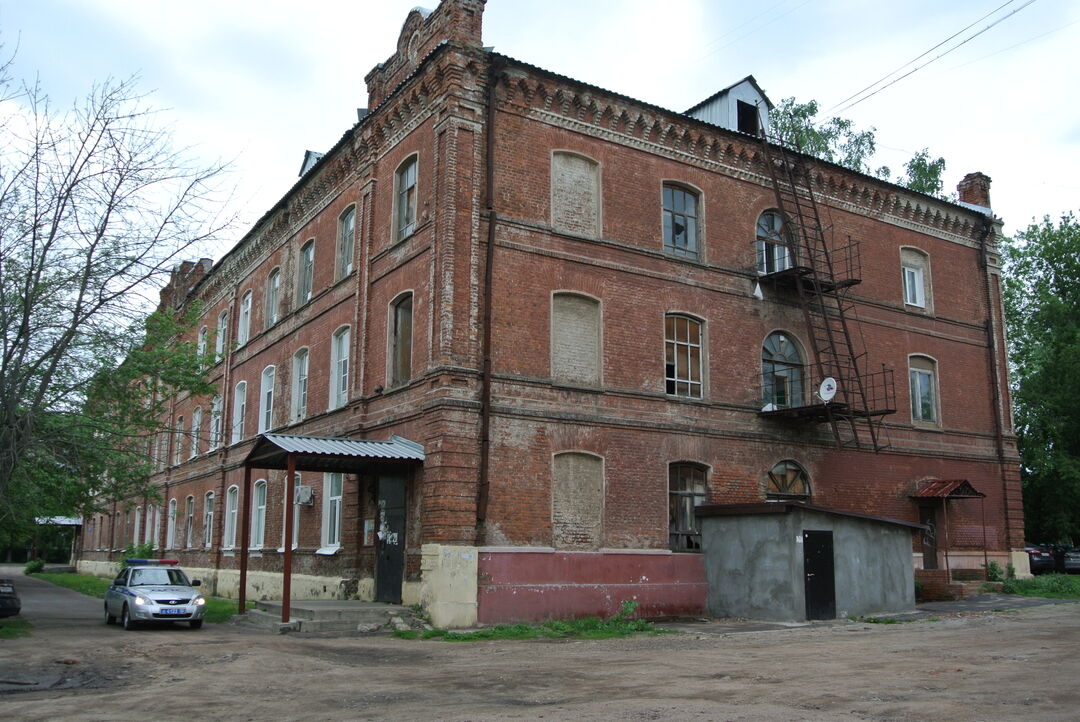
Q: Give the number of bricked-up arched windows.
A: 3